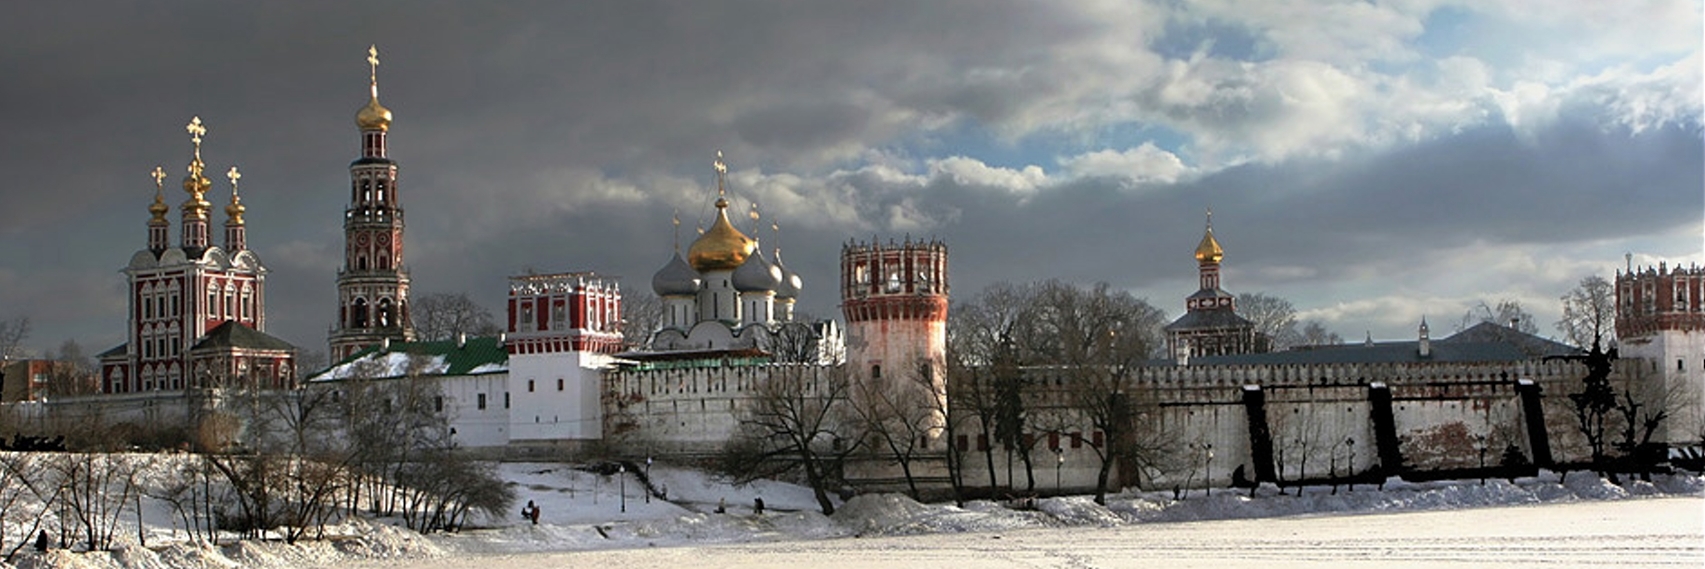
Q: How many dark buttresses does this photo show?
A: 3